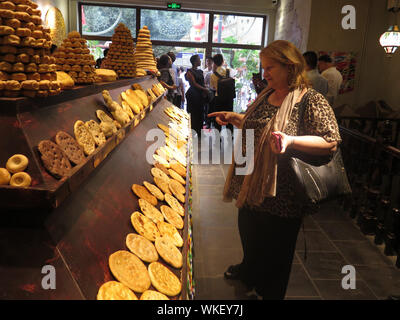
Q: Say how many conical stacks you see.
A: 4